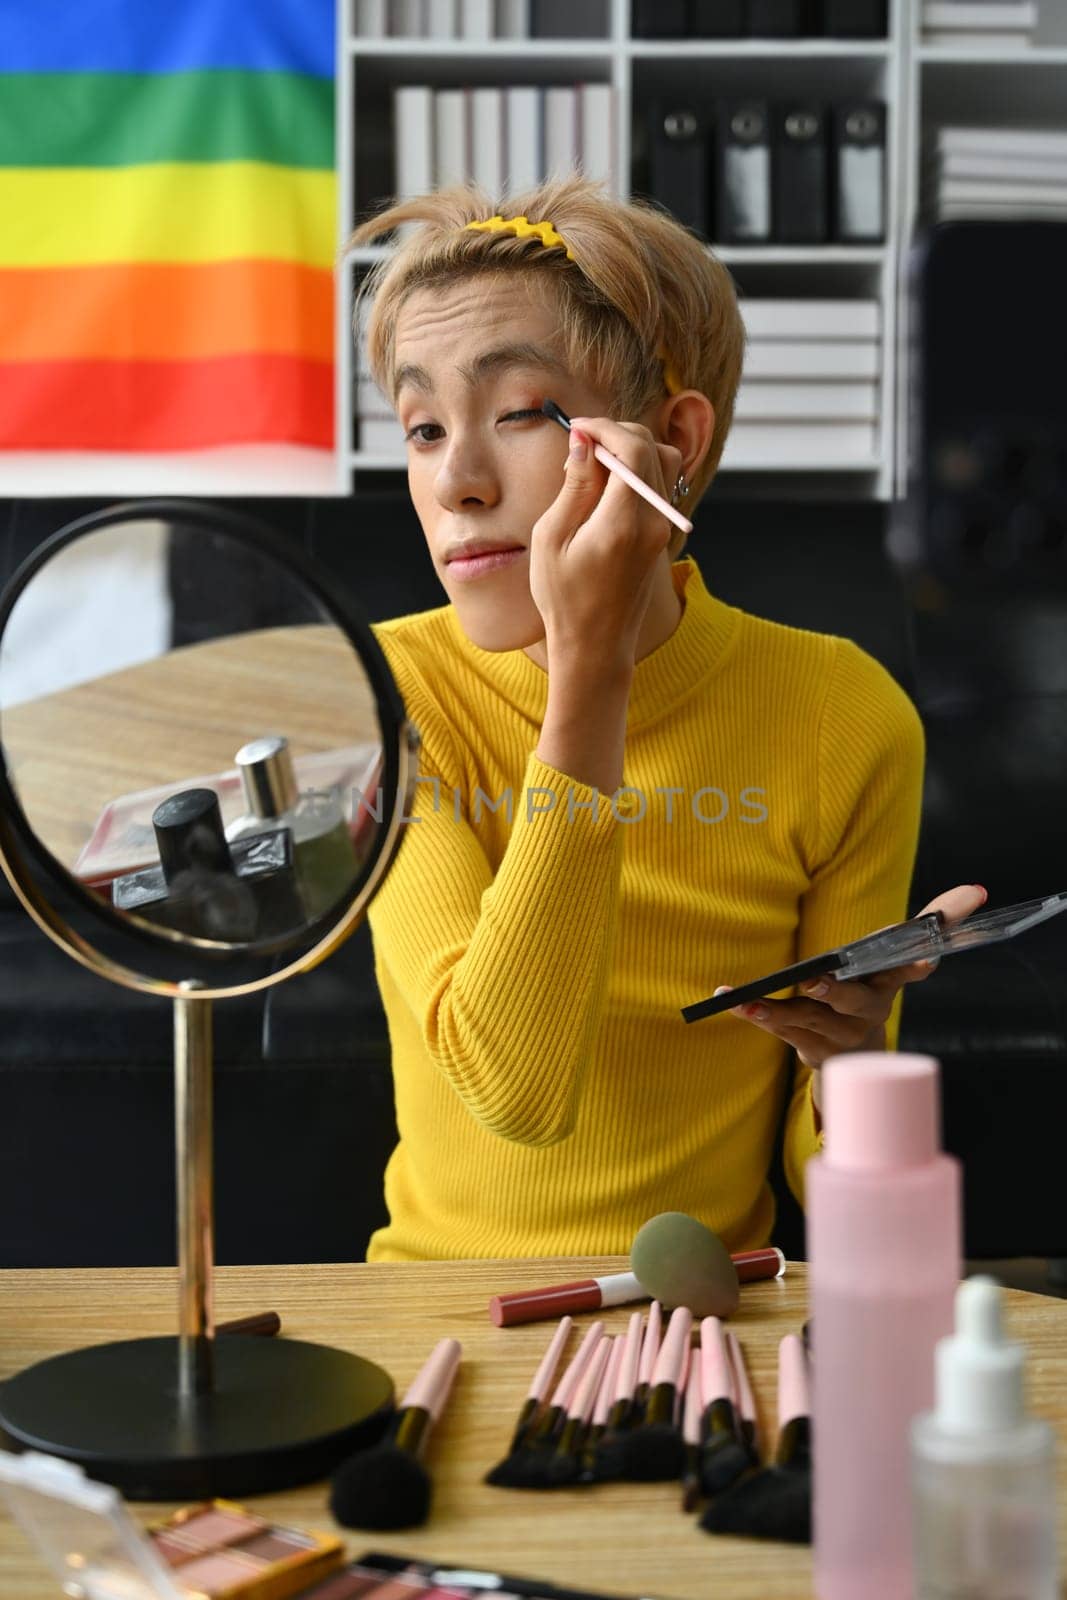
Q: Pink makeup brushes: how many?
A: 13